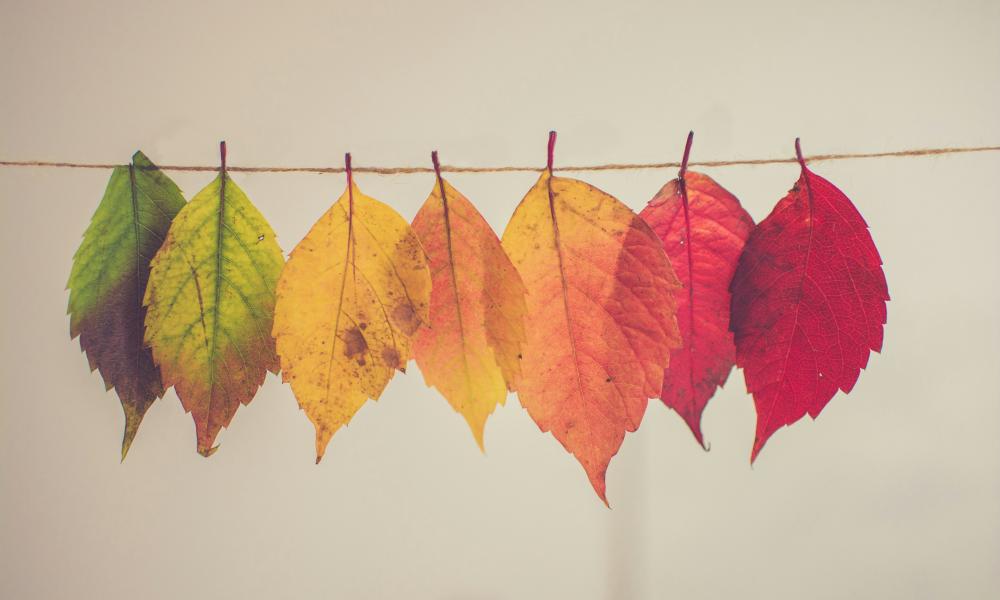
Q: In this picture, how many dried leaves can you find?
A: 7